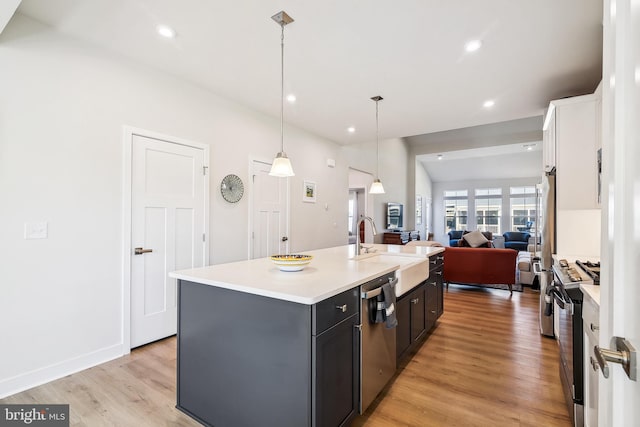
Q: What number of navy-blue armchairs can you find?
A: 2